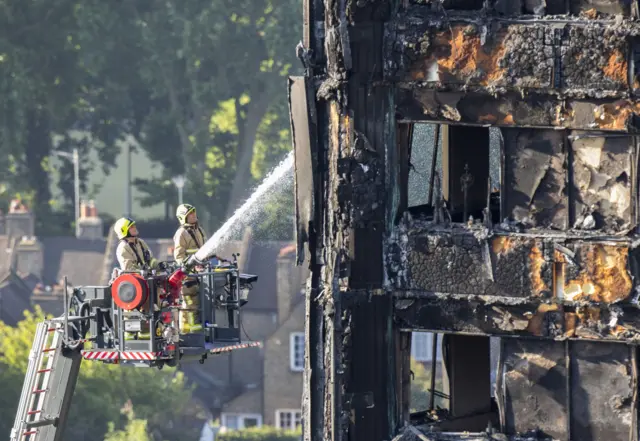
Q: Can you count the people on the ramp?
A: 2